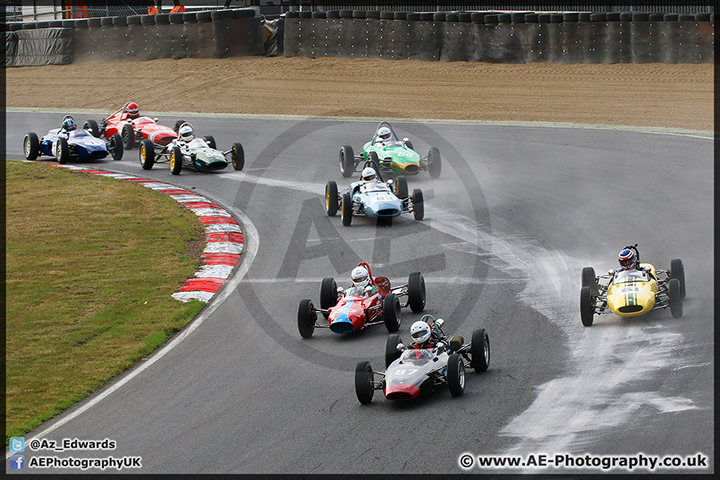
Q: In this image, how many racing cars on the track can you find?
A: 8